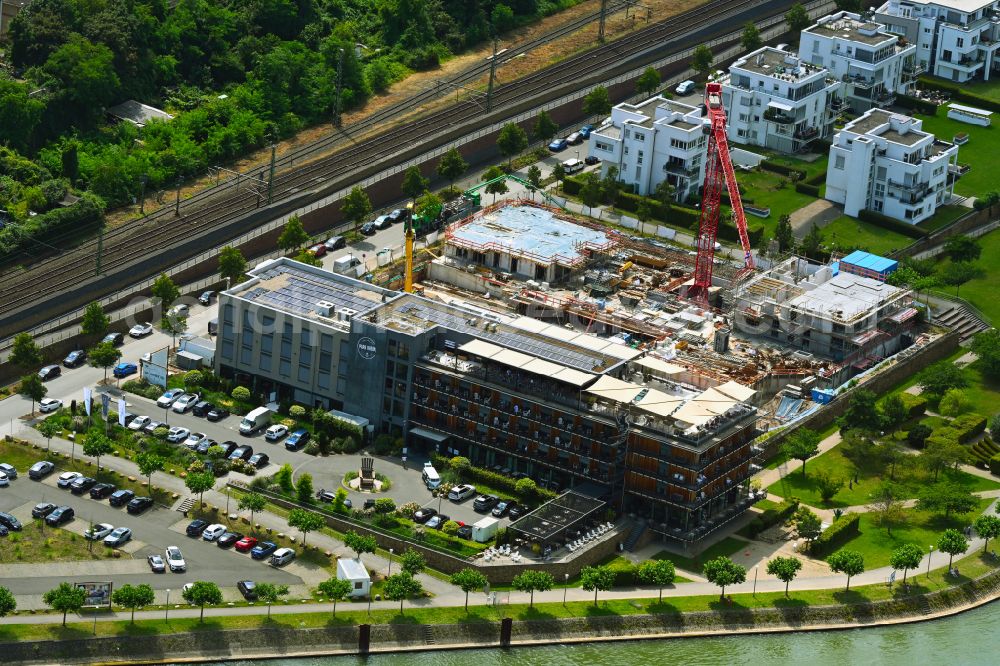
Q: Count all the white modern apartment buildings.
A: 5